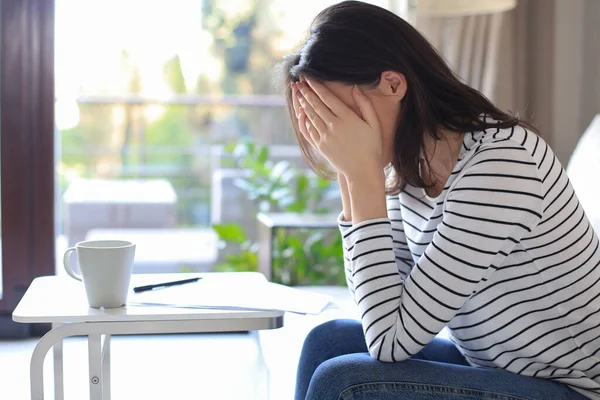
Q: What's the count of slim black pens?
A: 1